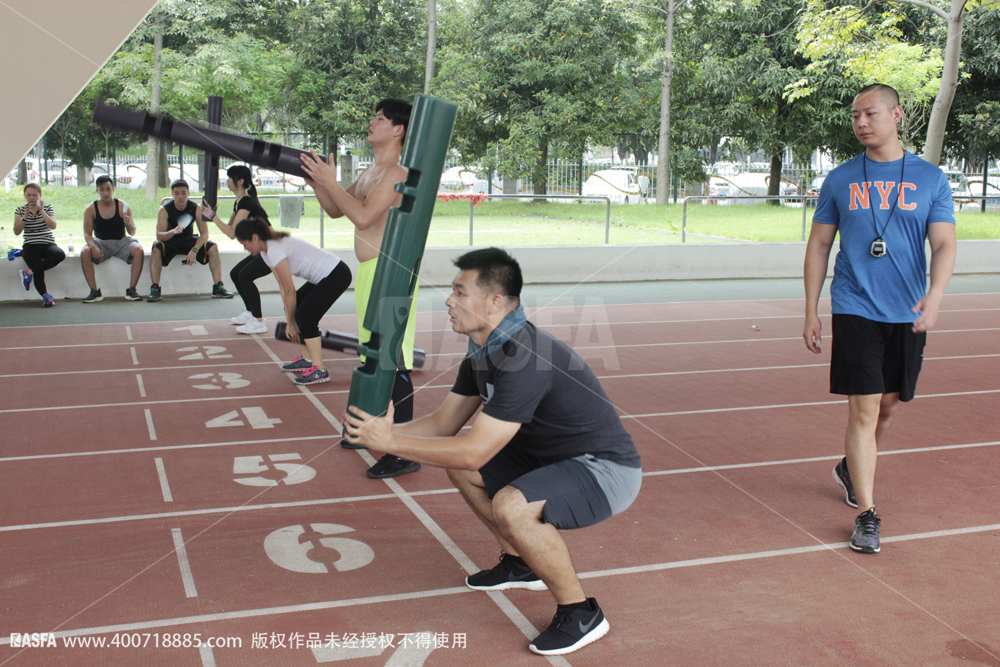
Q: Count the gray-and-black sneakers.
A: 2